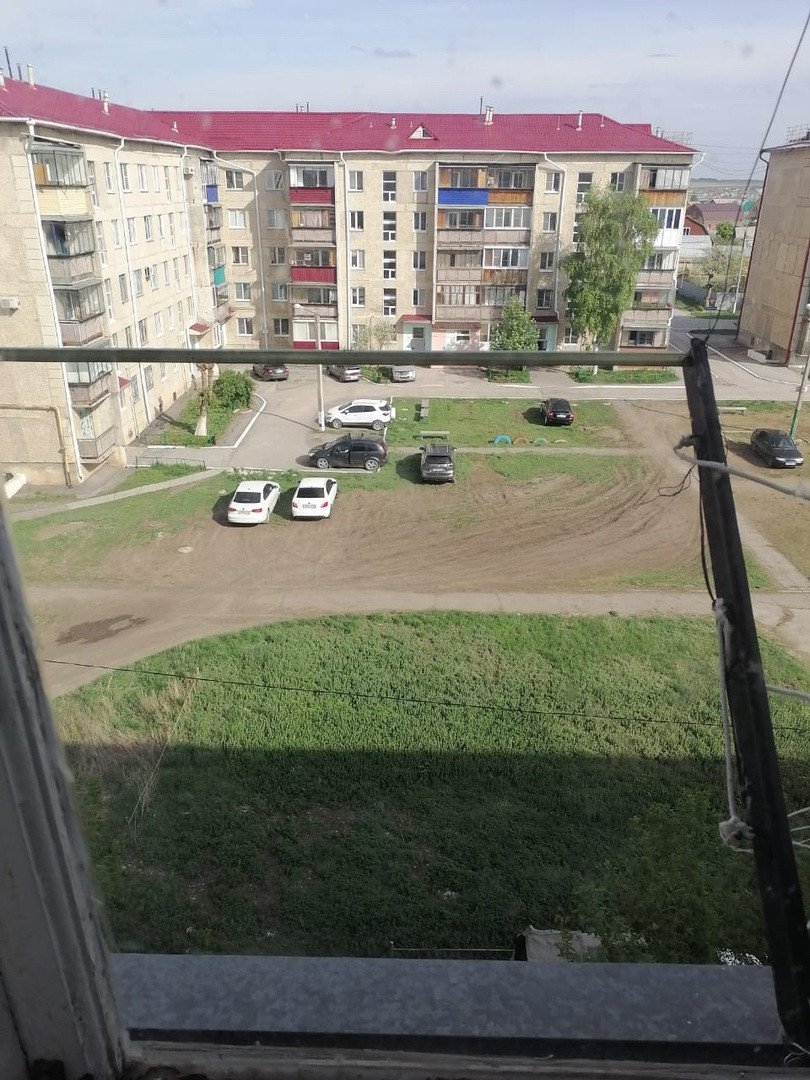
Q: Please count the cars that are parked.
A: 10